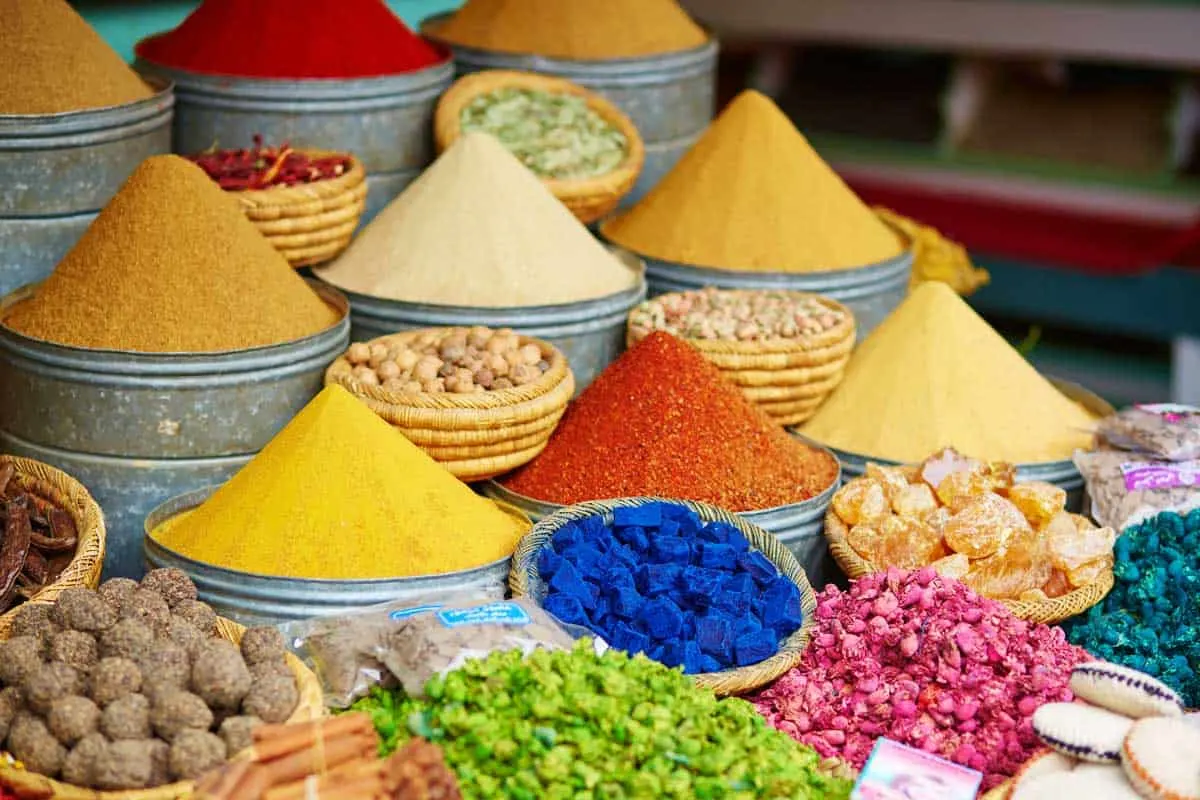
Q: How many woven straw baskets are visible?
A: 8